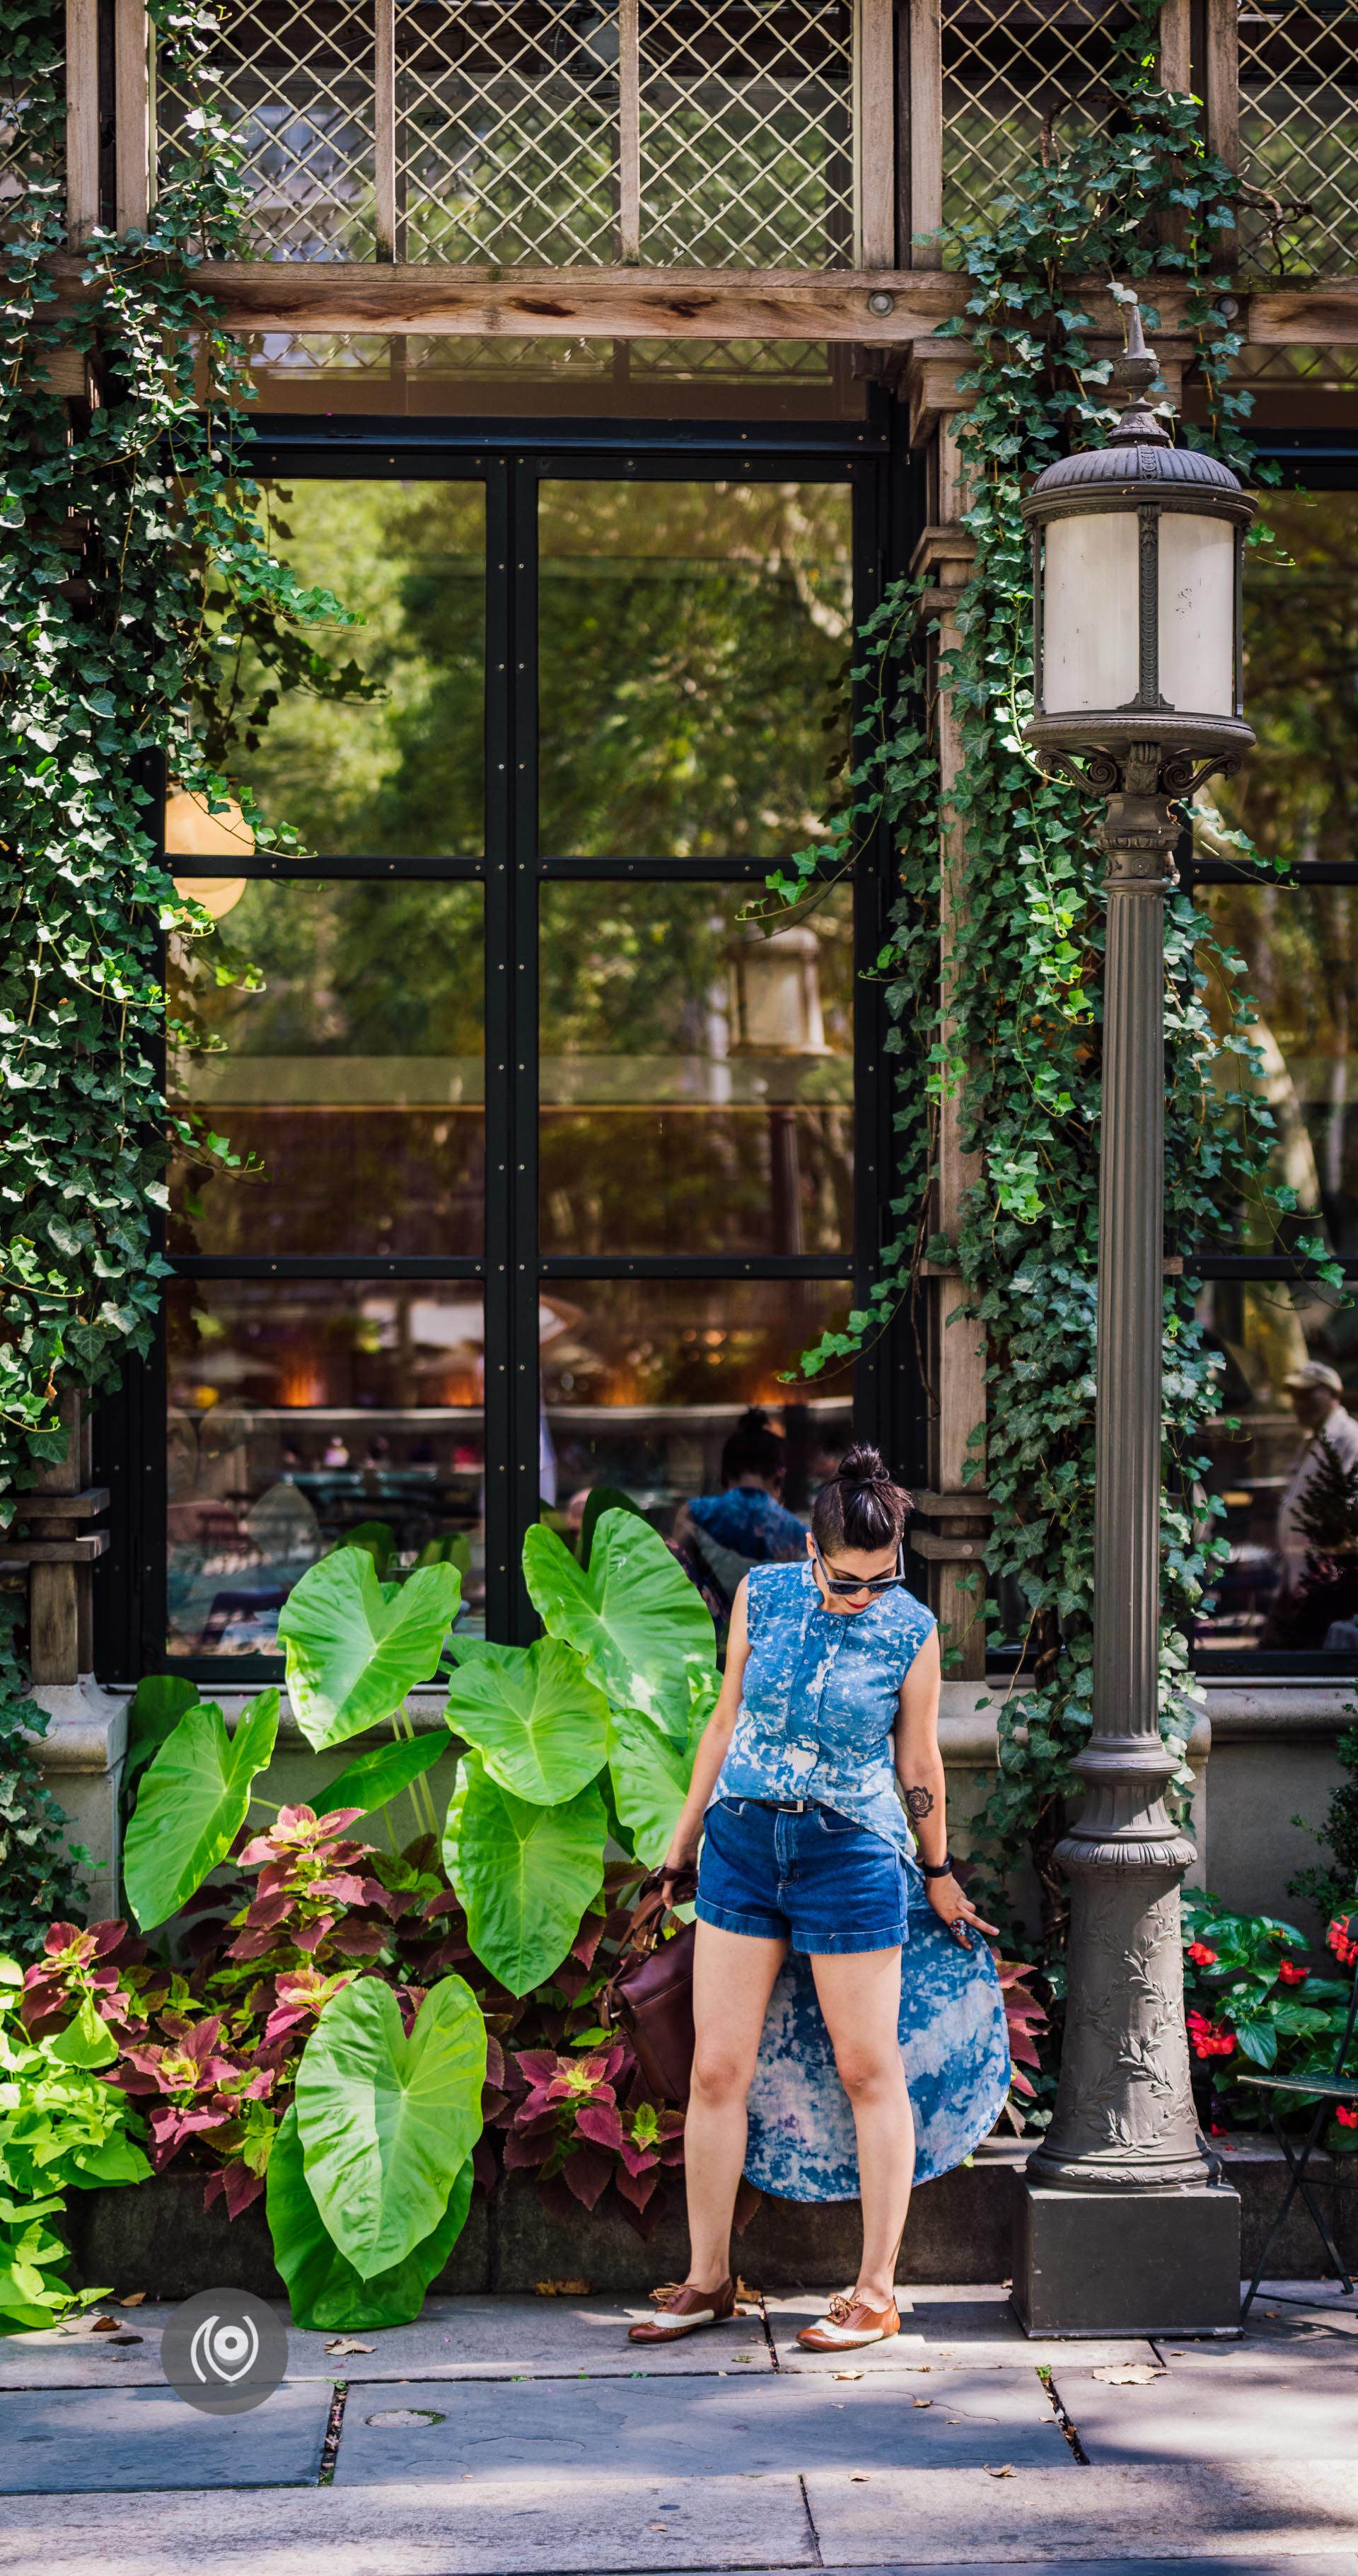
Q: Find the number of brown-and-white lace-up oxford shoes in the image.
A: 2